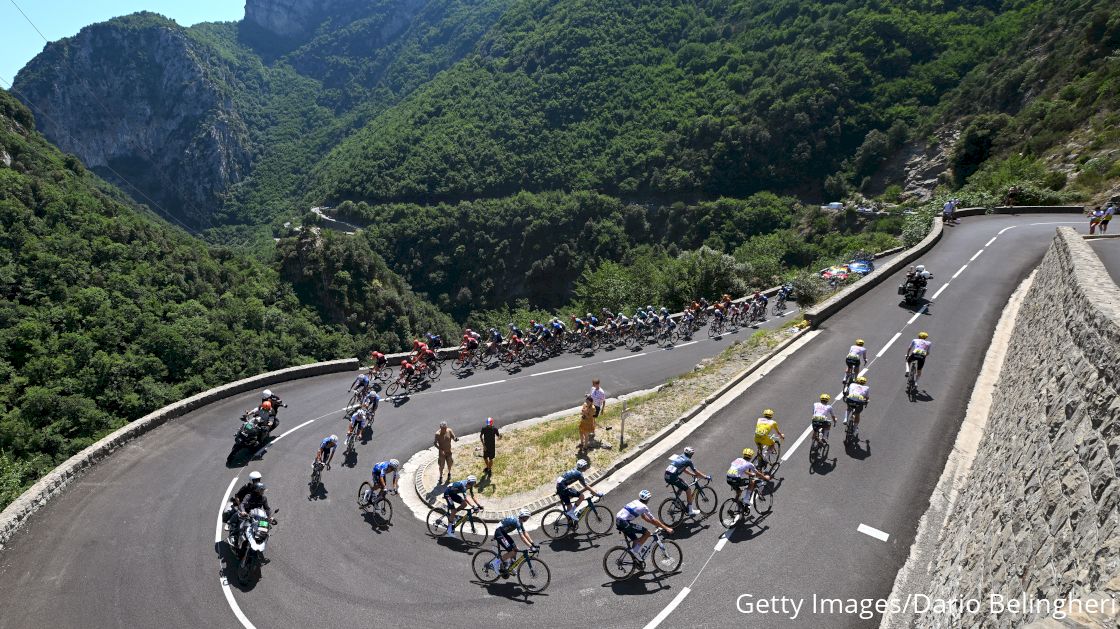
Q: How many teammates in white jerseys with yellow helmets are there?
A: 5